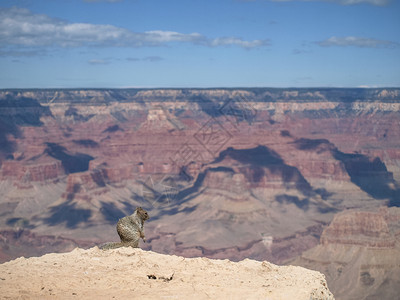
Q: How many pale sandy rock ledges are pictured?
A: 1